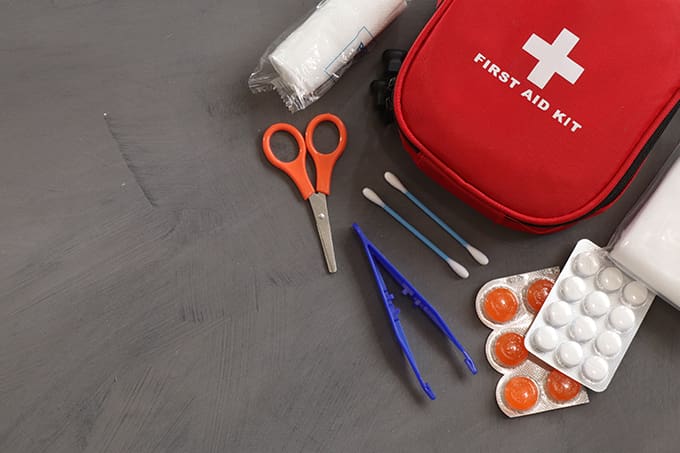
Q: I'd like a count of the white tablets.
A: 12